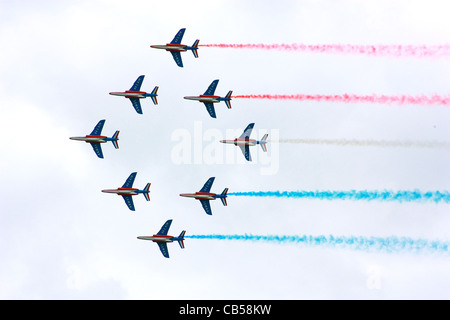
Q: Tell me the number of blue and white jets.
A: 8